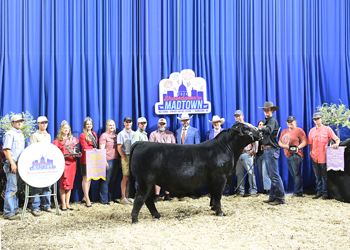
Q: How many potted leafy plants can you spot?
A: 2